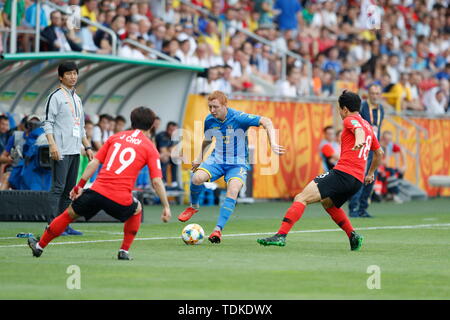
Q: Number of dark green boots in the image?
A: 2